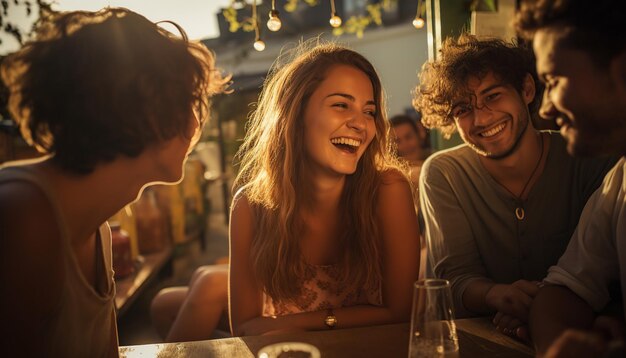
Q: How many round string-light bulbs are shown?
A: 4